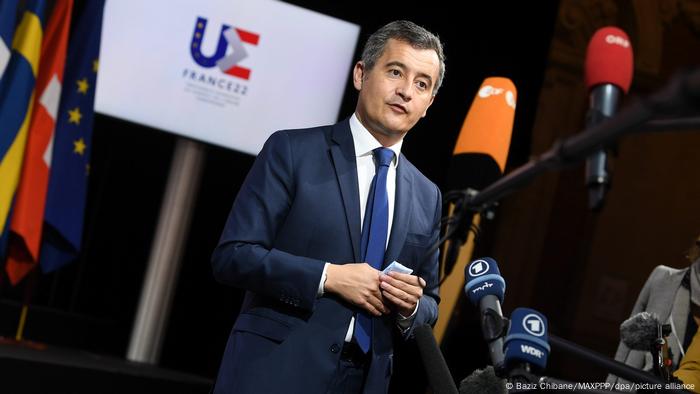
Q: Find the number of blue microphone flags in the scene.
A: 2